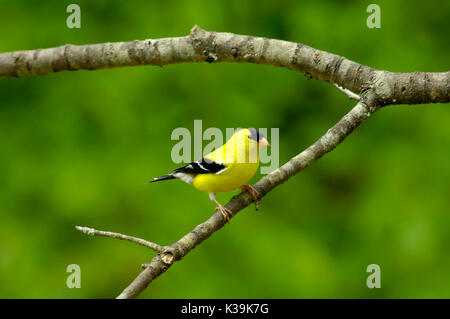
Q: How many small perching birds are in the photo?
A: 1